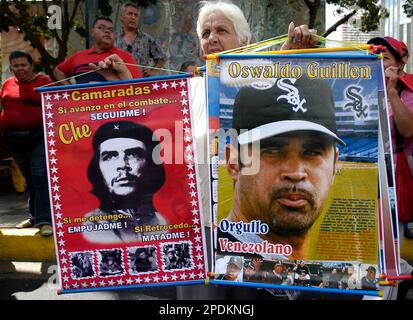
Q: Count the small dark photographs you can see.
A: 4